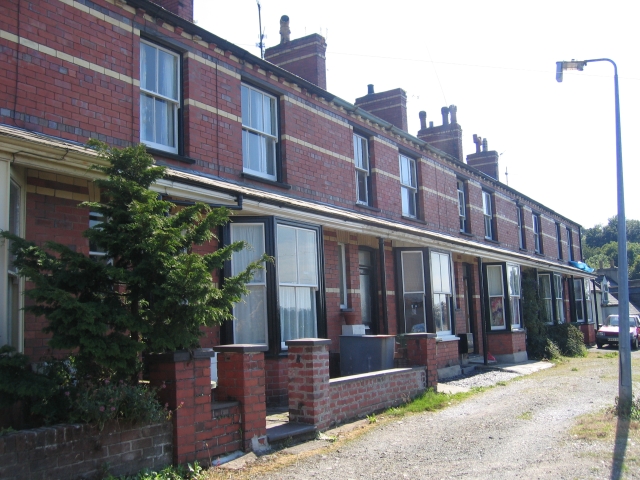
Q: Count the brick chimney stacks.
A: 5